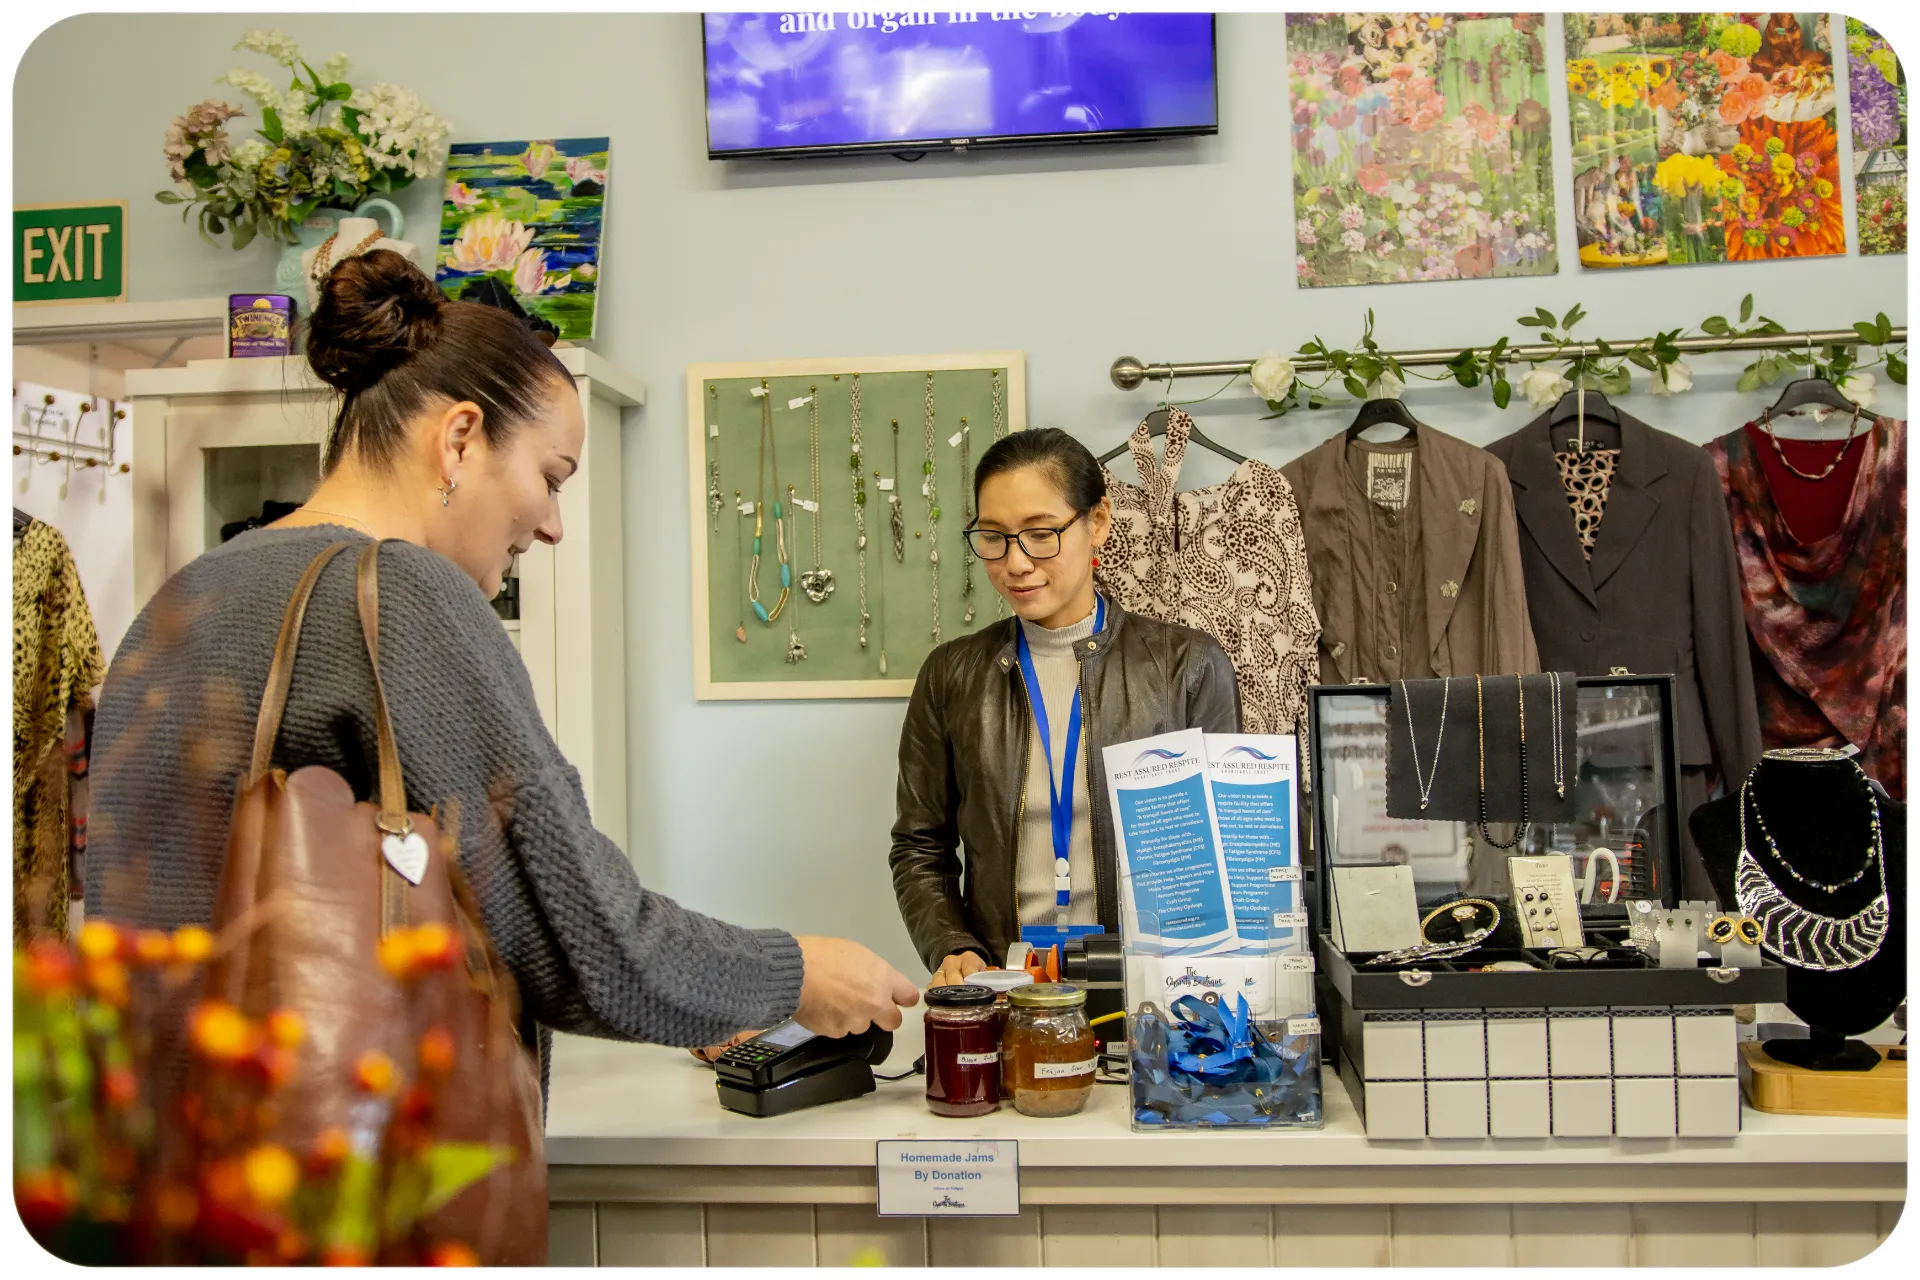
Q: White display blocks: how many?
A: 12